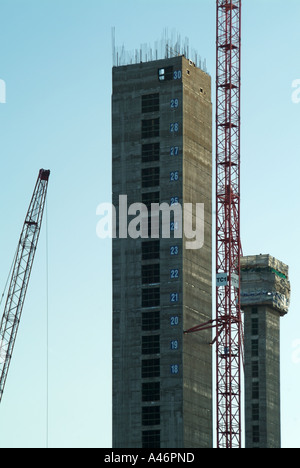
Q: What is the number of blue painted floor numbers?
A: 13